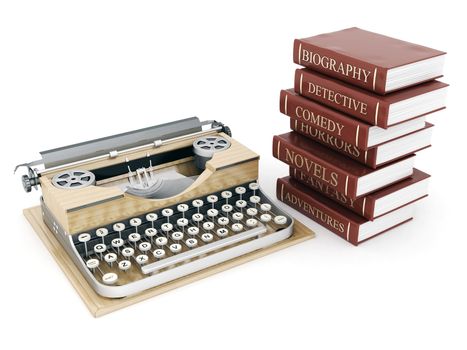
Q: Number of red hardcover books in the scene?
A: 7